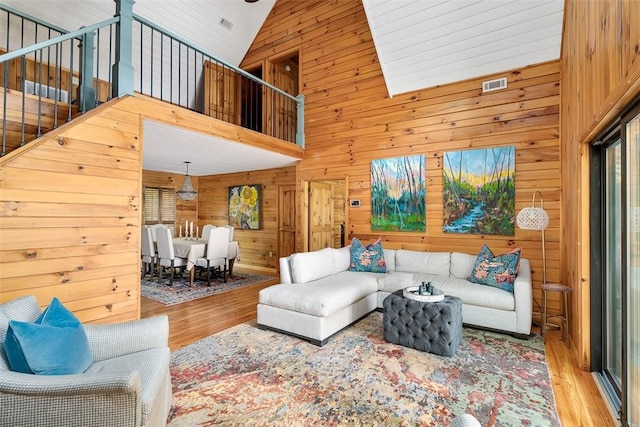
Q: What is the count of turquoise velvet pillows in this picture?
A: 1